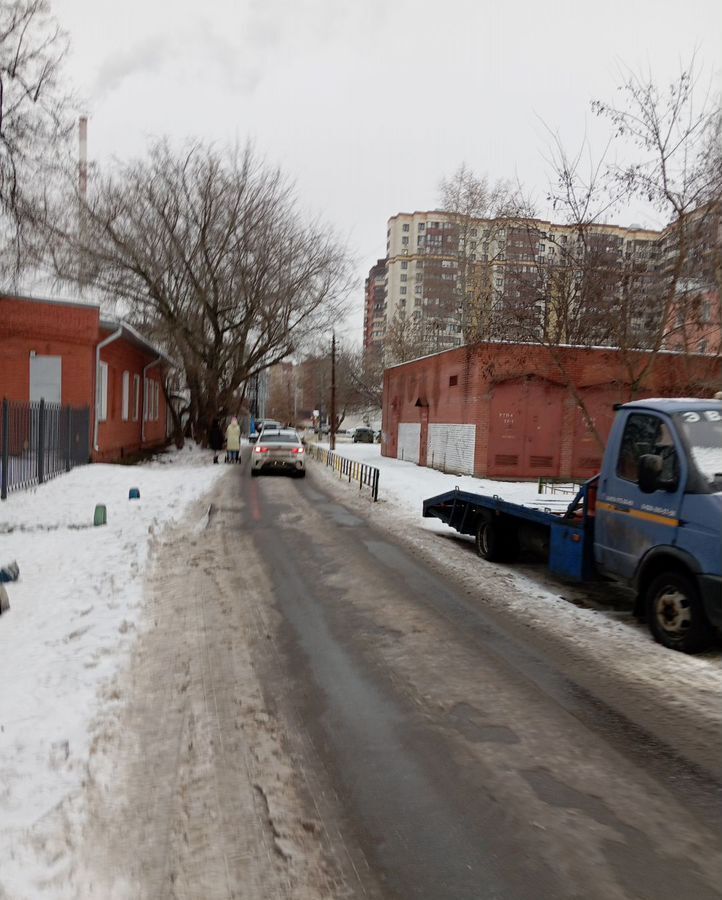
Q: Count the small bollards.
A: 2